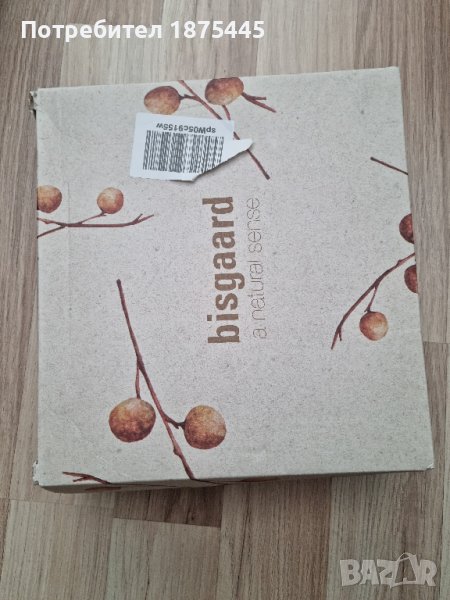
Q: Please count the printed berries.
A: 9